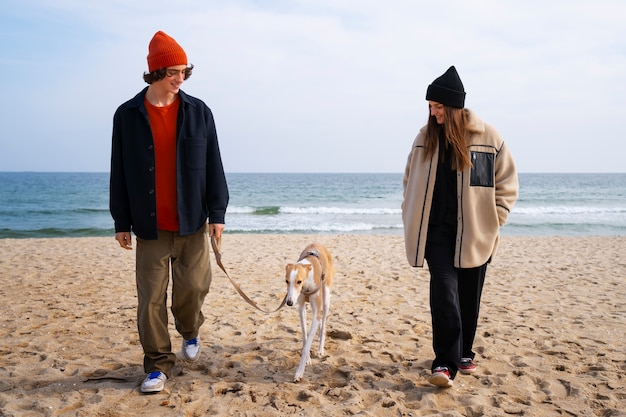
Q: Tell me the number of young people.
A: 2